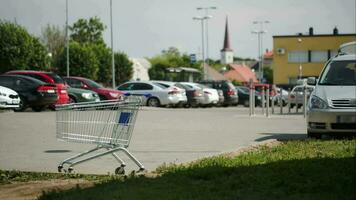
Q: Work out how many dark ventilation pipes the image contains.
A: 2